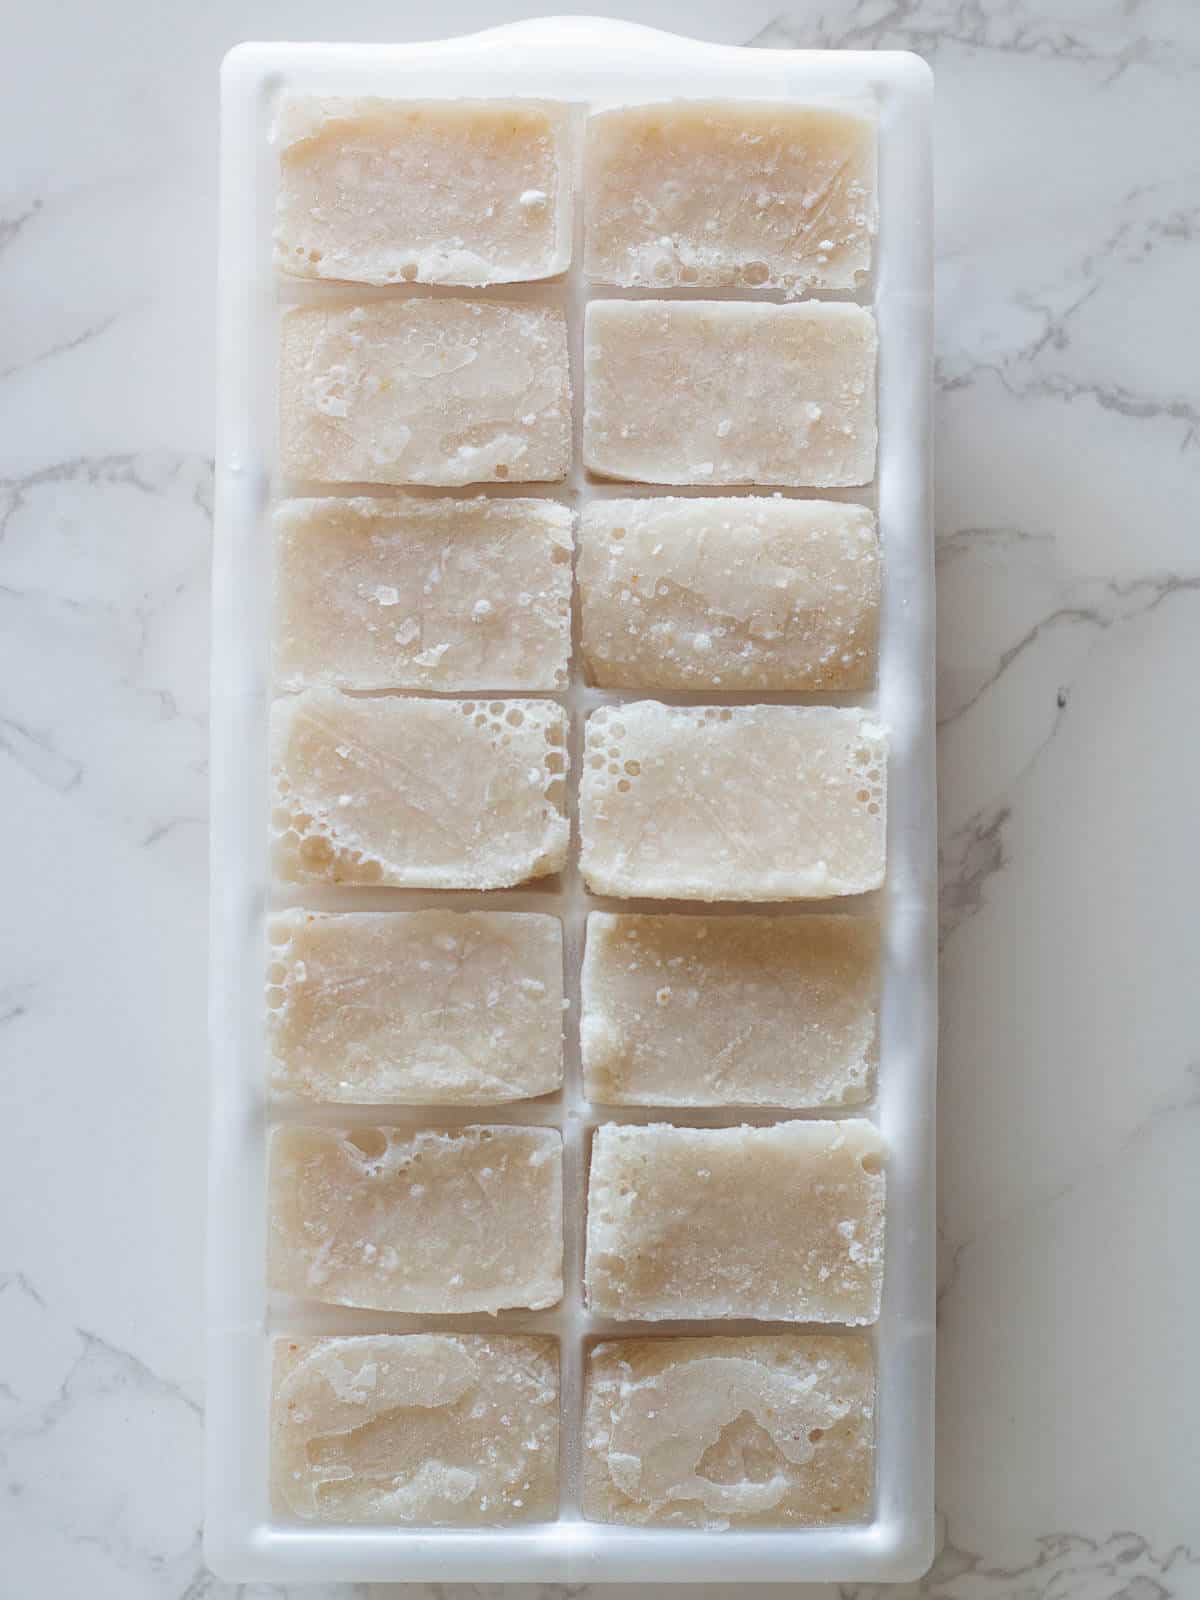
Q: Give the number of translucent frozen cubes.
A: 14